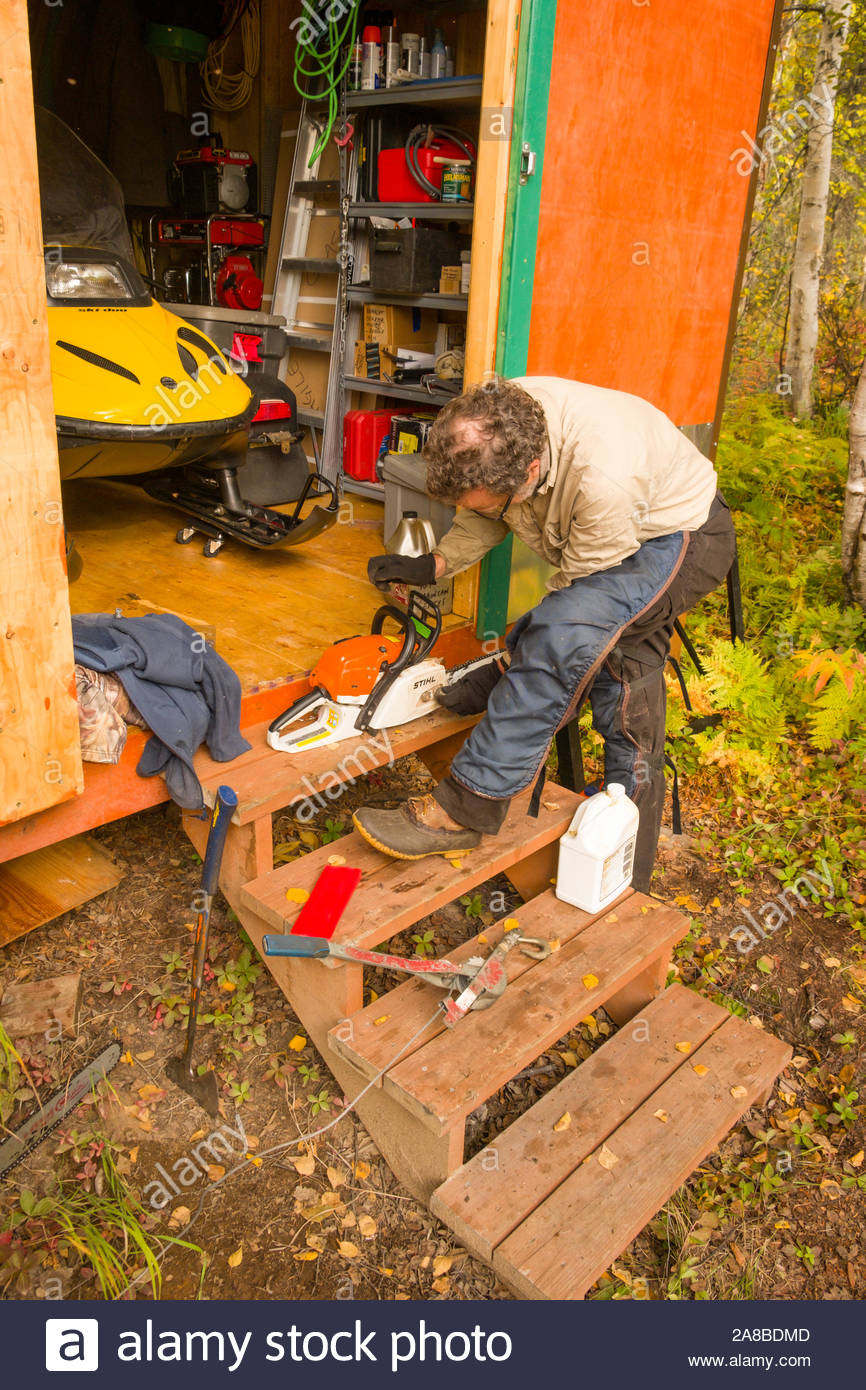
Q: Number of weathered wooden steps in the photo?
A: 4